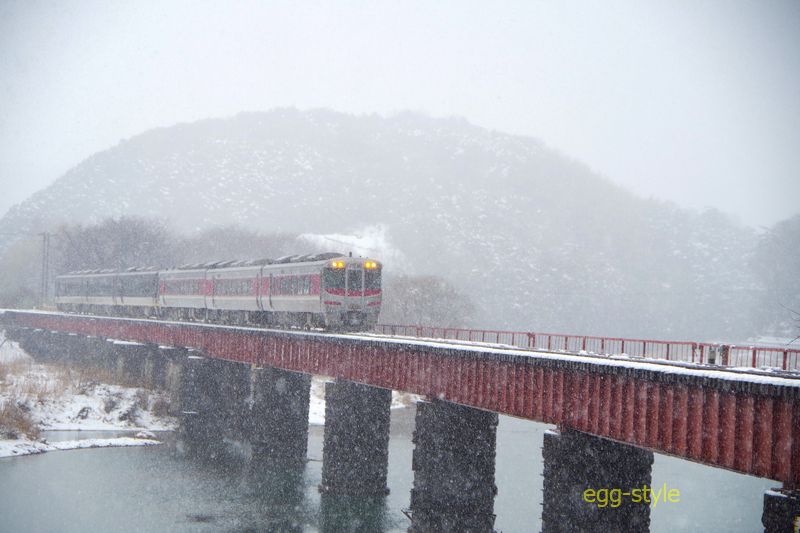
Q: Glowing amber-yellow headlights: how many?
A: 4